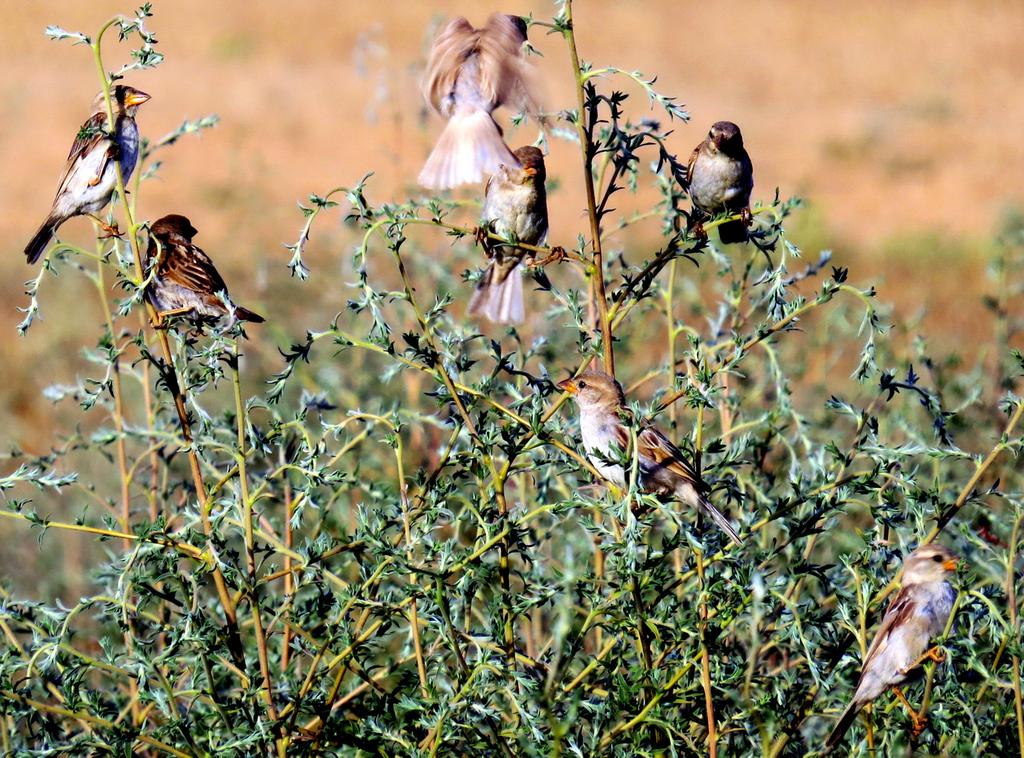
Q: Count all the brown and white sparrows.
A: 7